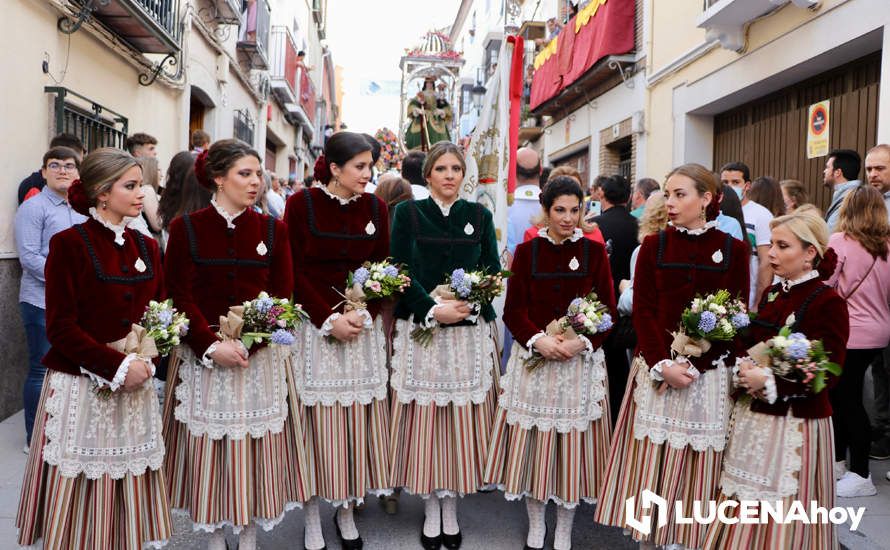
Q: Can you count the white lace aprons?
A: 7